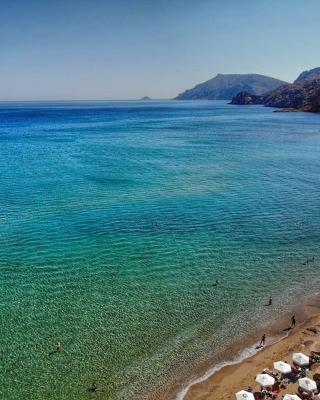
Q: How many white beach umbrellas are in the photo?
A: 6